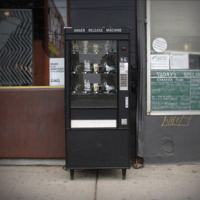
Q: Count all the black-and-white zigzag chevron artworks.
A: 1